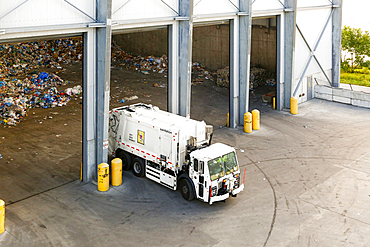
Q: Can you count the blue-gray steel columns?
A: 5